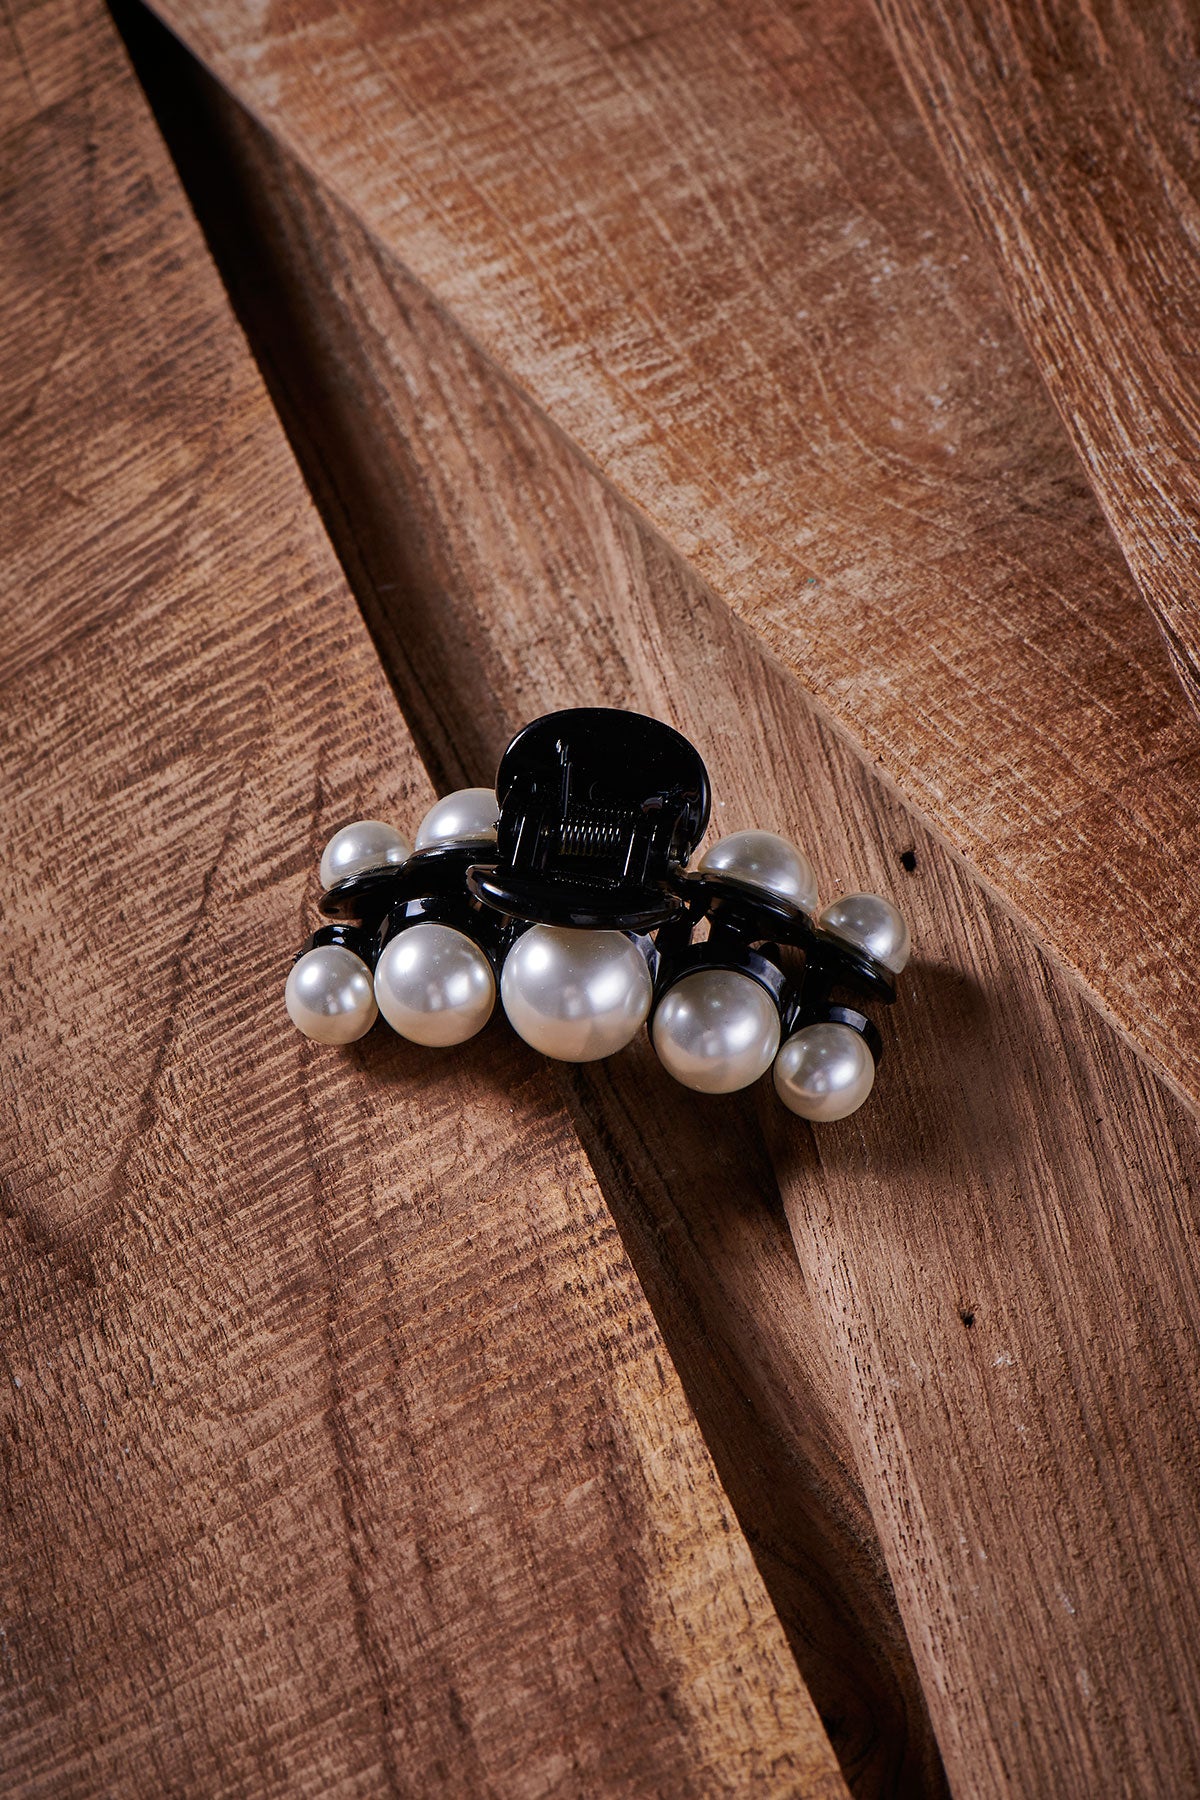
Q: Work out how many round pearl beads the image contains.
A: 9